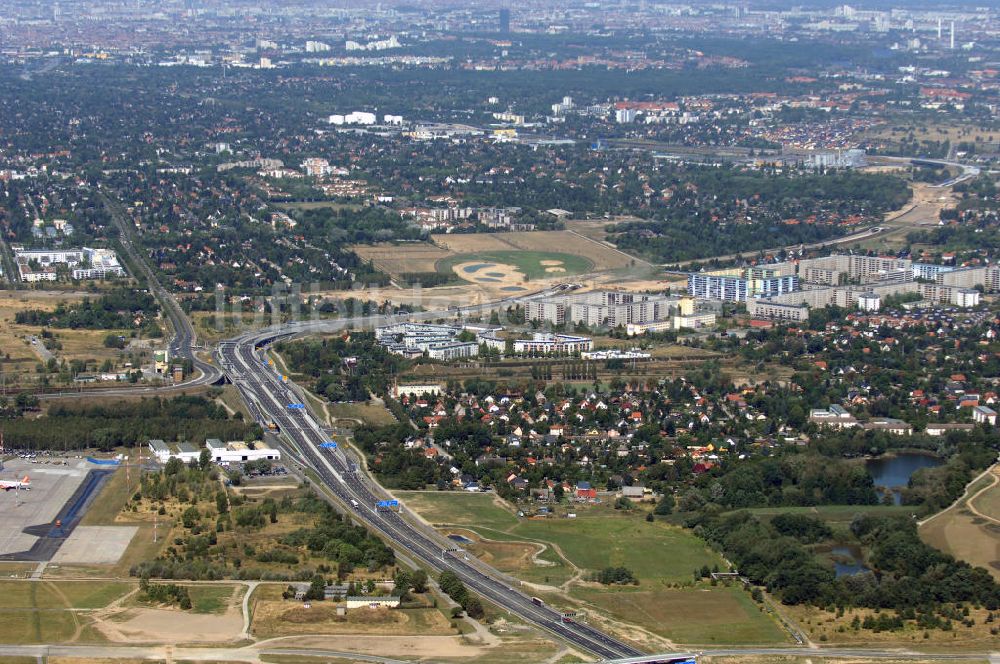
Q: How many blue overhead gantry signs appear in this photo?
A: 3